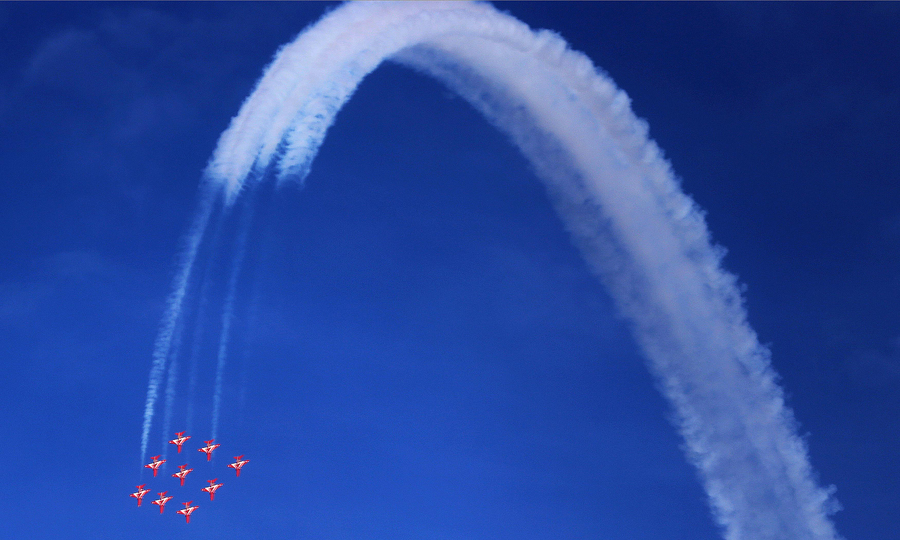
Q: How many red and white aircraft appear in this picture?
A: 9